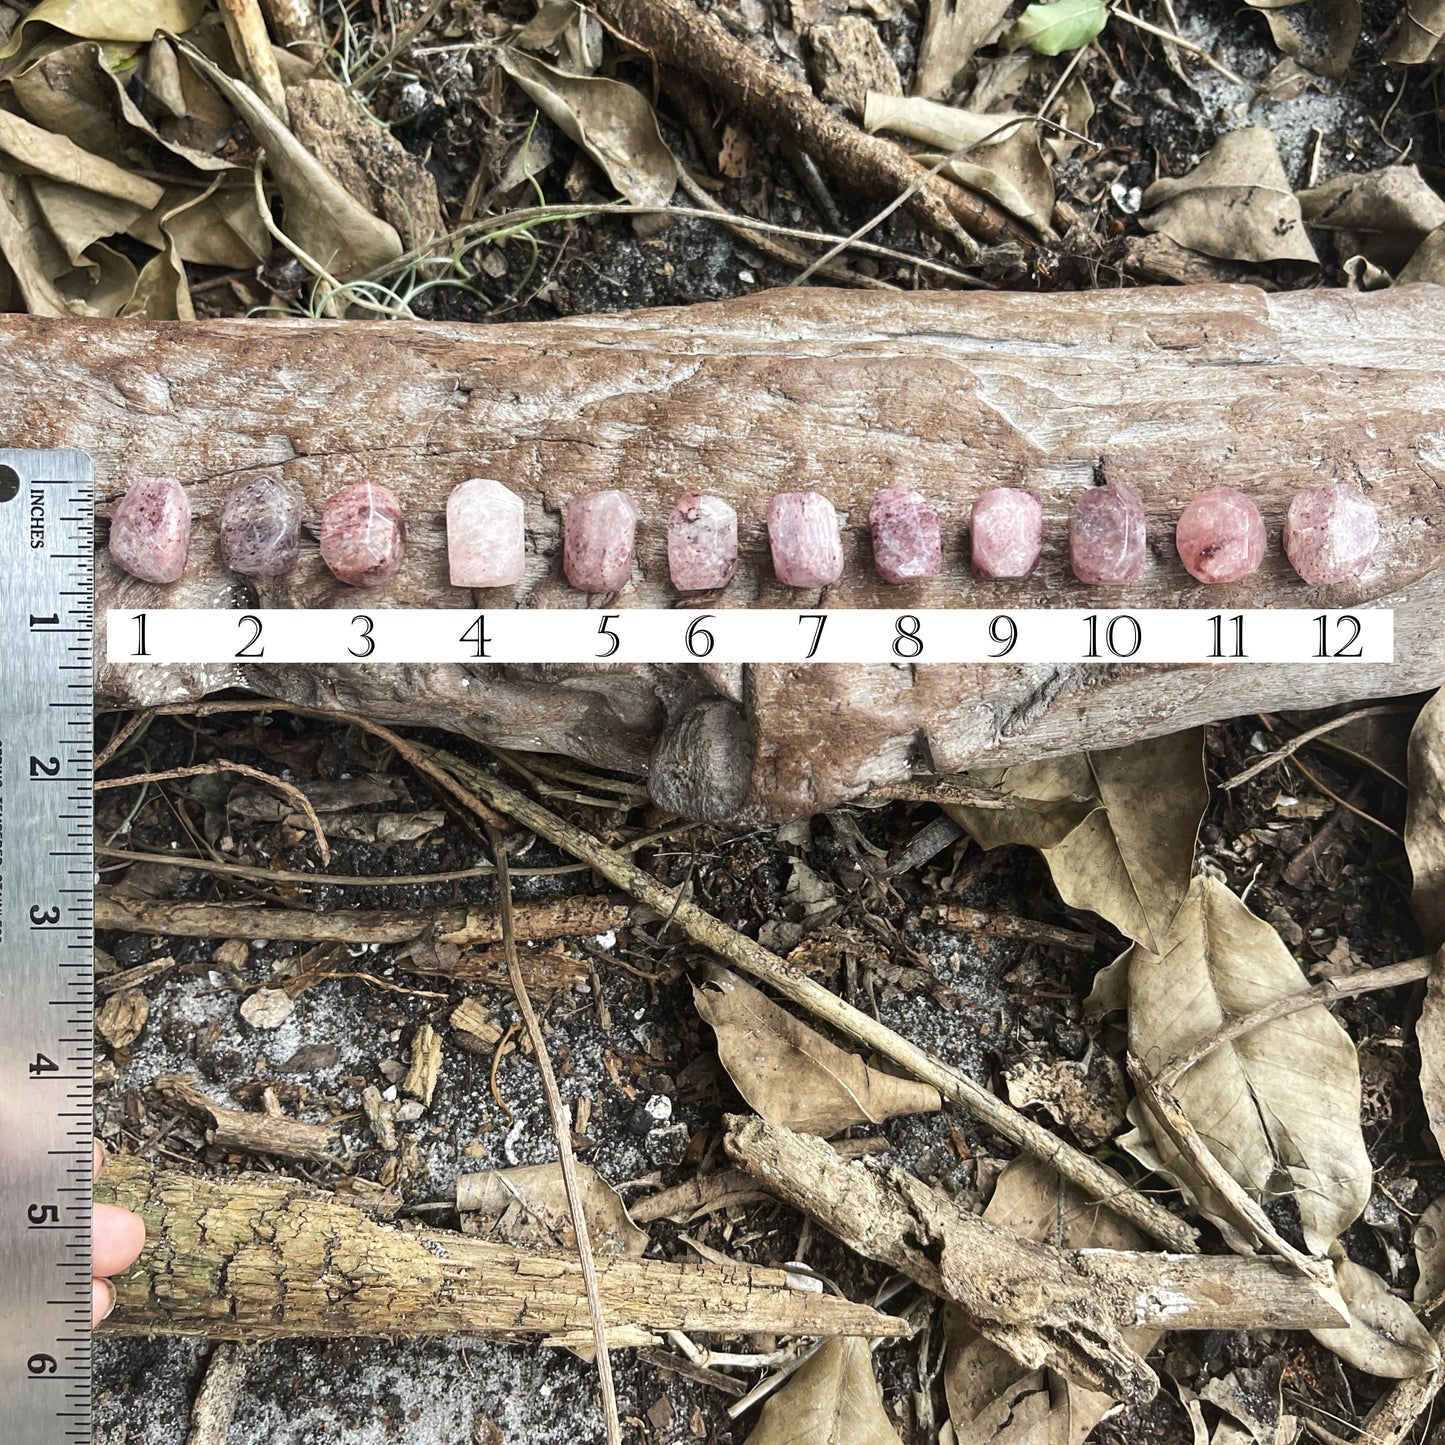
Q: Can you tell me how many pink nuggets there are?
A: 12